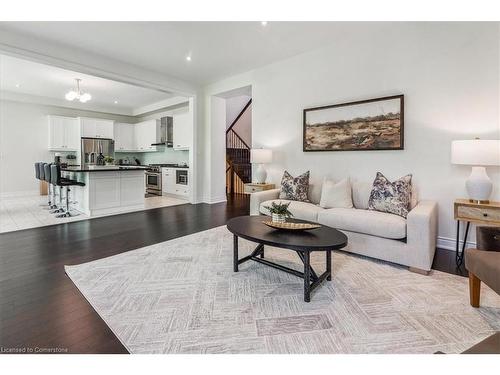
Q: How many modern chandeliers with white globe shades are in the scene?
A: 1